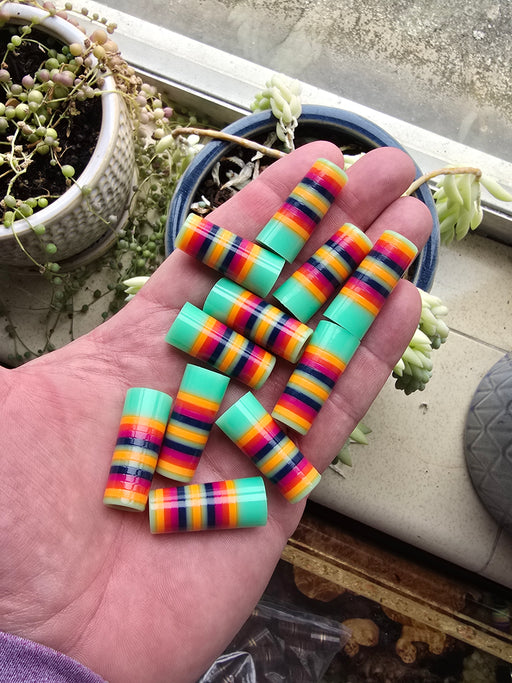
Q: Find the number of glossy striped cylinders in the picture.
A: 11